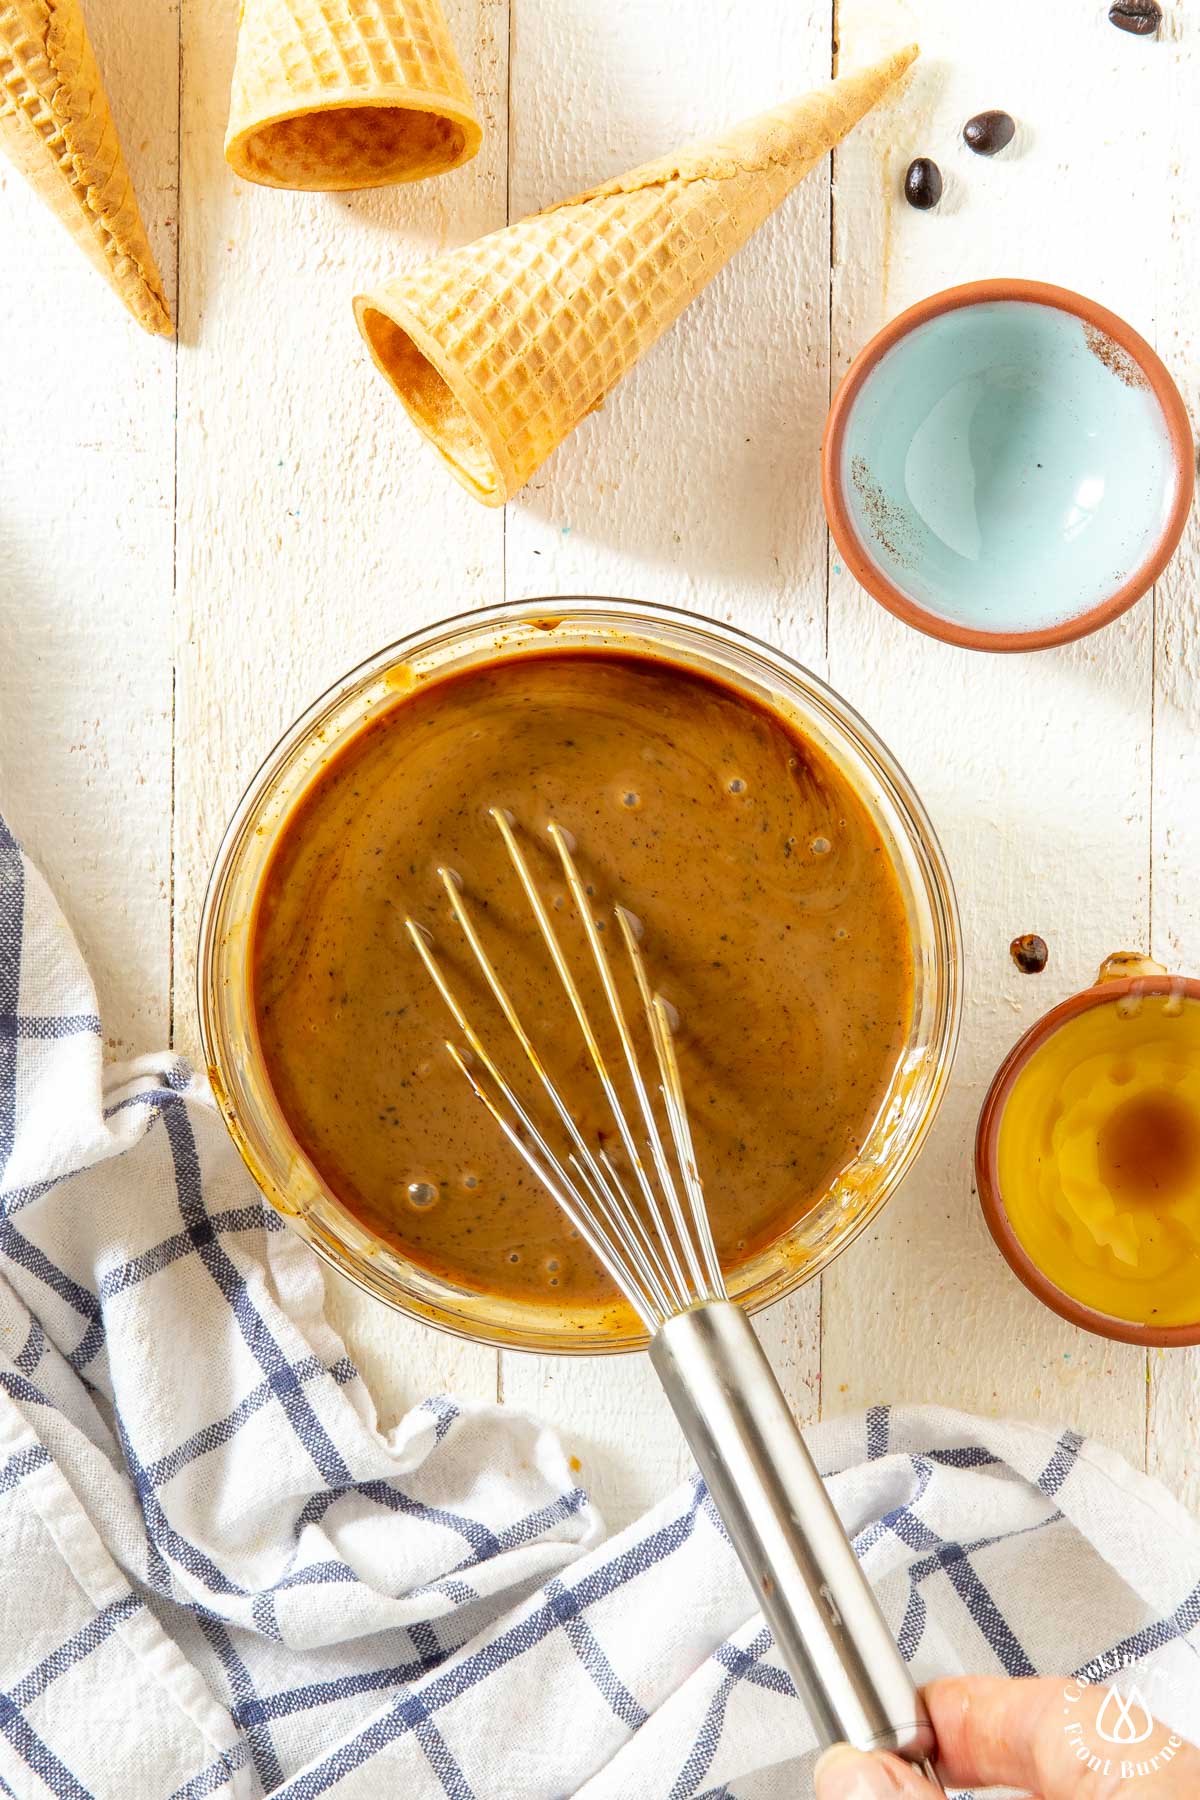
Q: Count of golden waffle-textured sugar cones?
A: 3